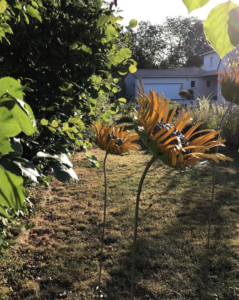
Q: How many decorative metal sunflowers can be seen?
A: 3